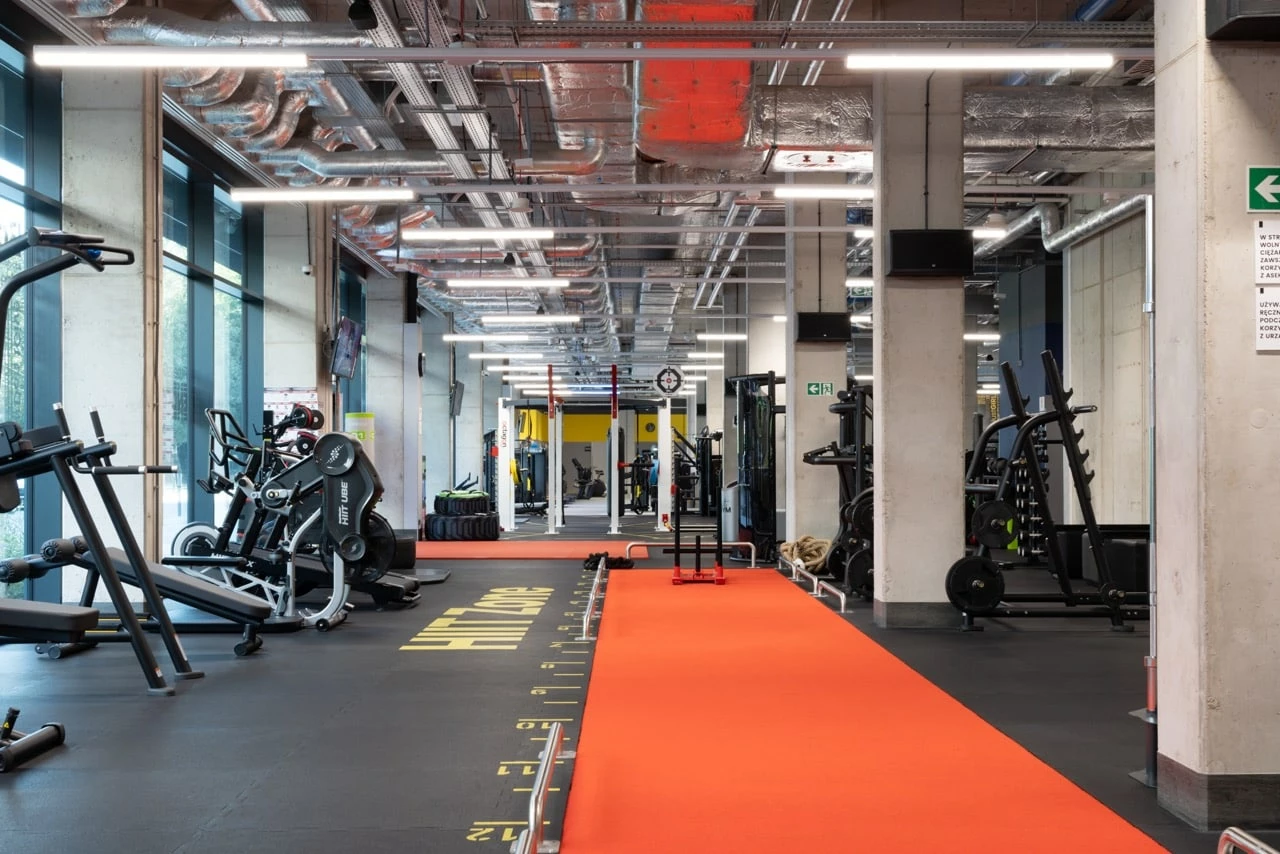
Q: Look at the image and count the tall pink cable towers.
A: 0